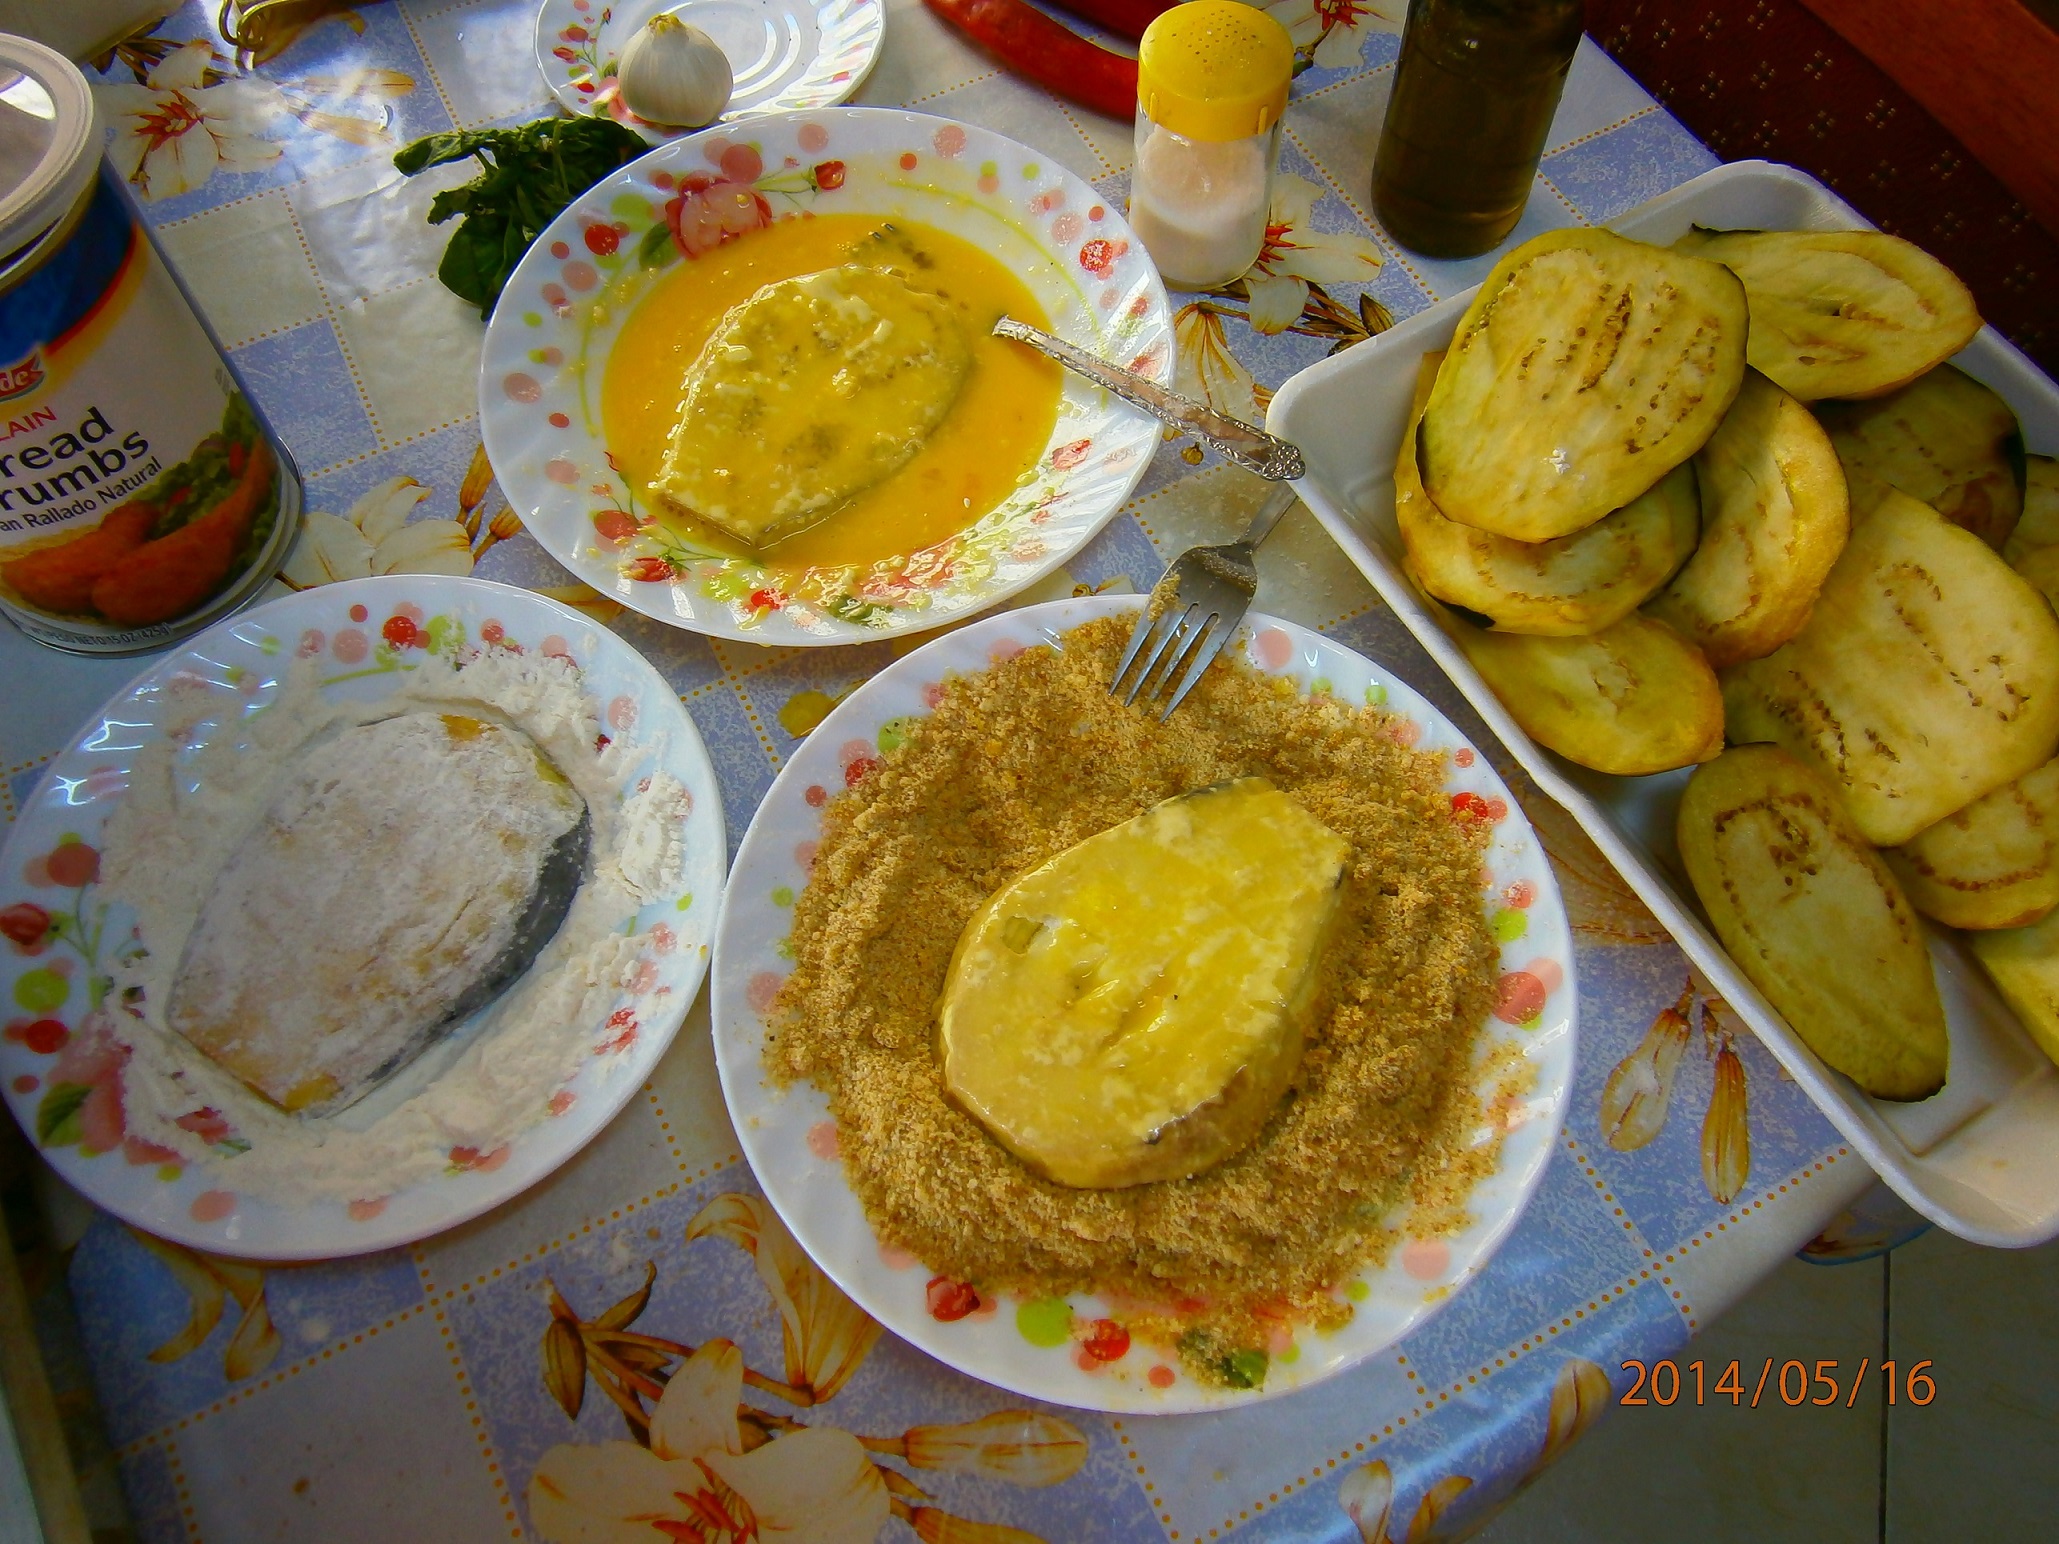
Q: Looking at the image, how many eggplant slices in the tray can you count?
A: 11